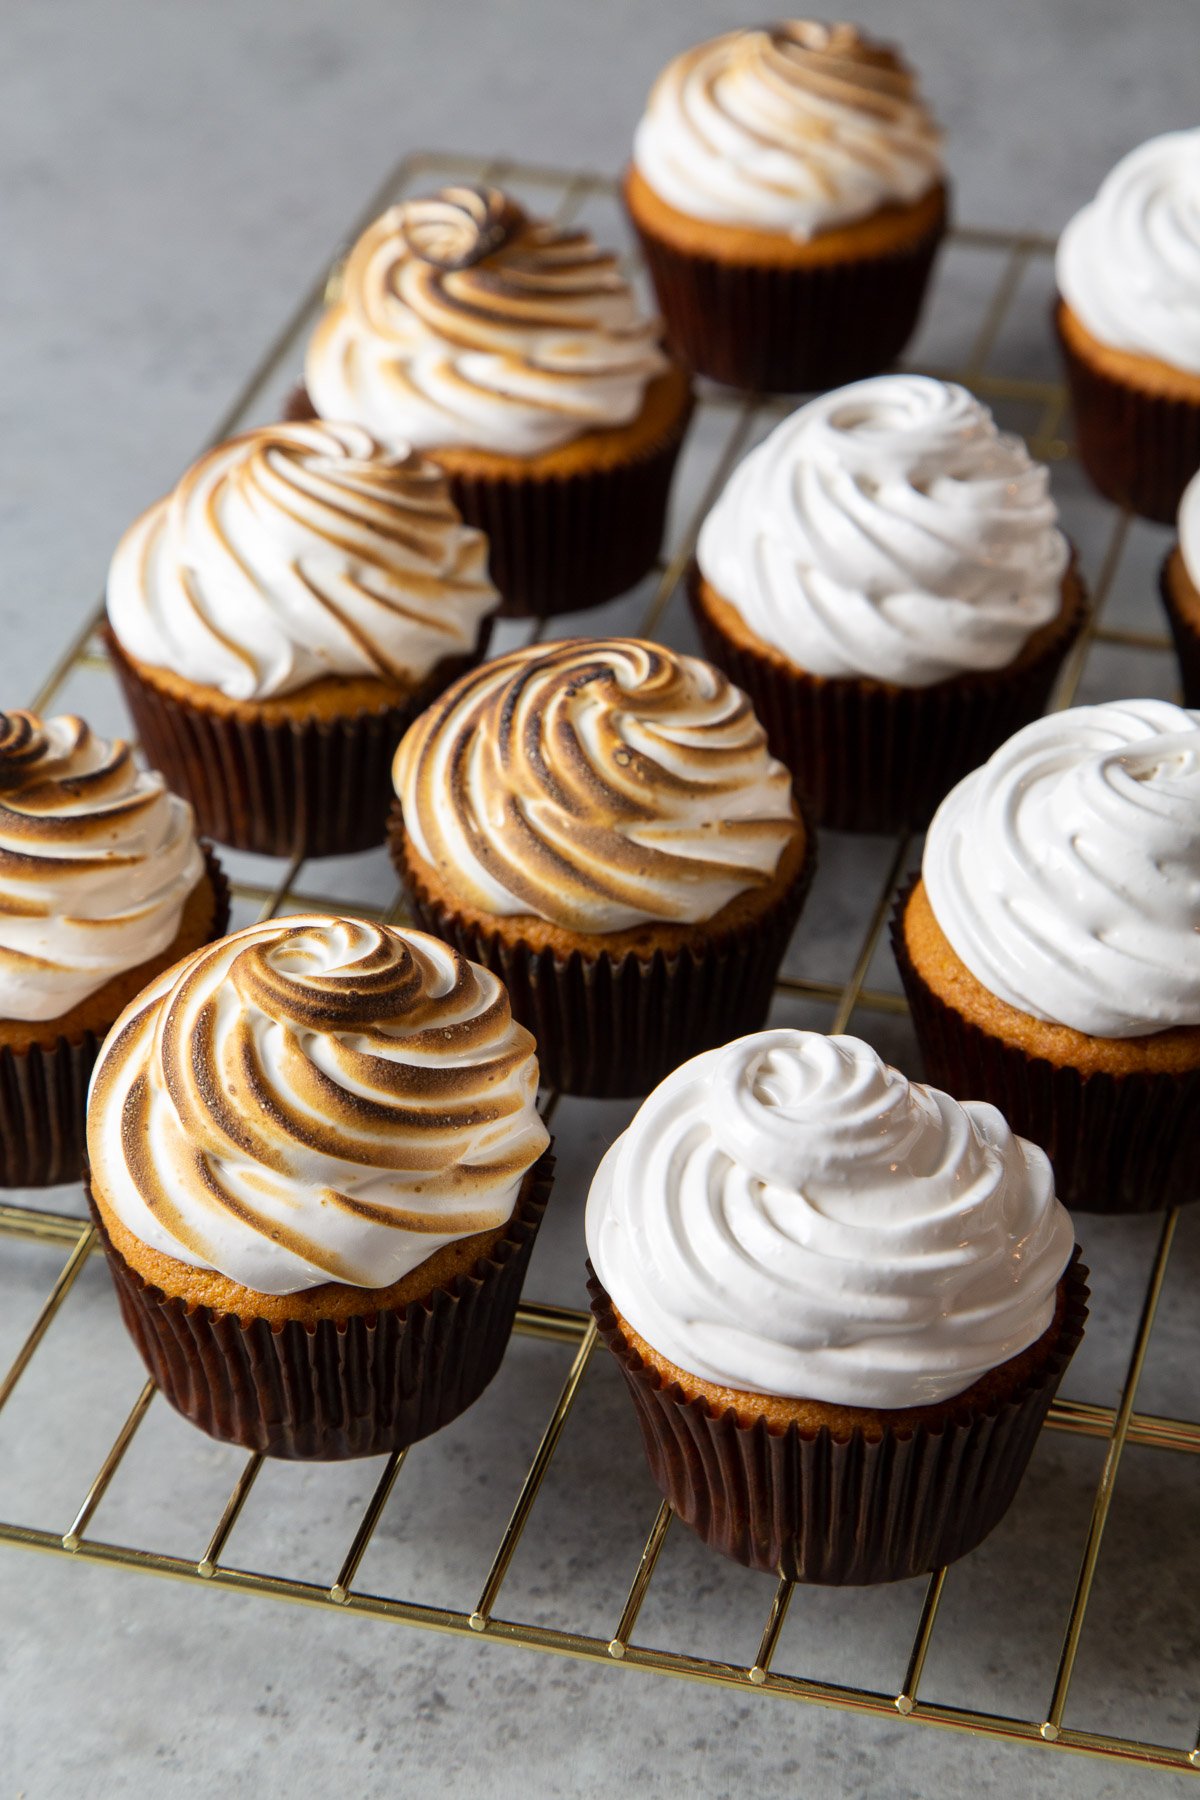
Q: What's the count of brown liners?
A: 11